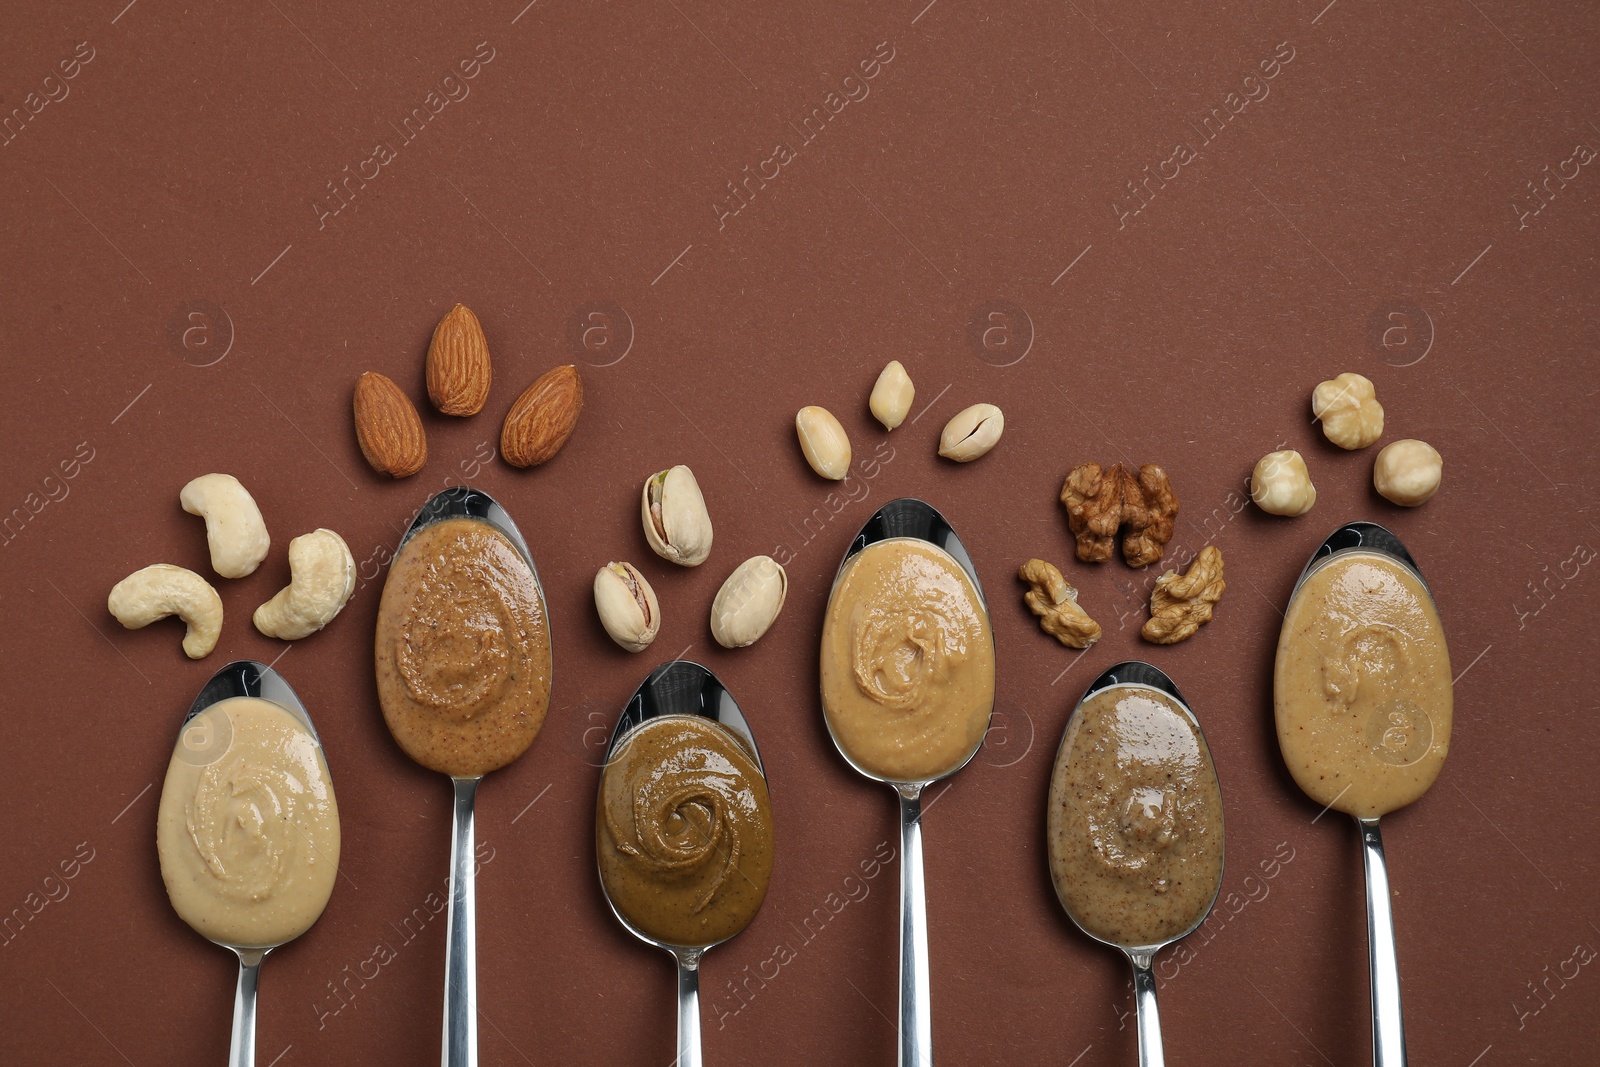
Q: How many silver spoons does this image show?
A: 6